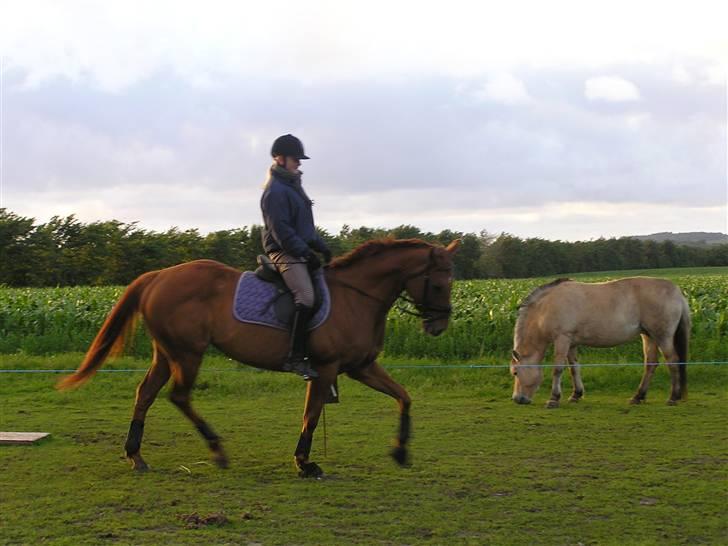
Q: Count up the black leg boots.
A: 4